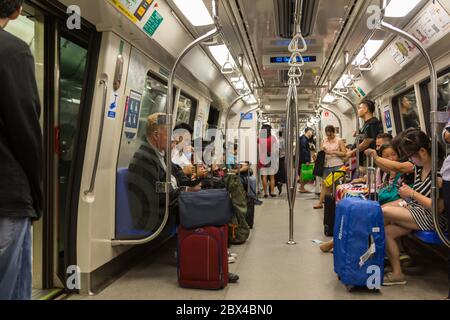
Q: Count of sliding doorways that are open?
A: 1